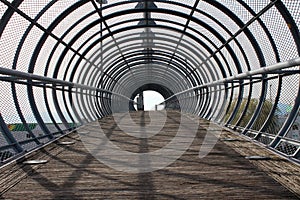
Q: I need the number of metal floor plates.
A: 4